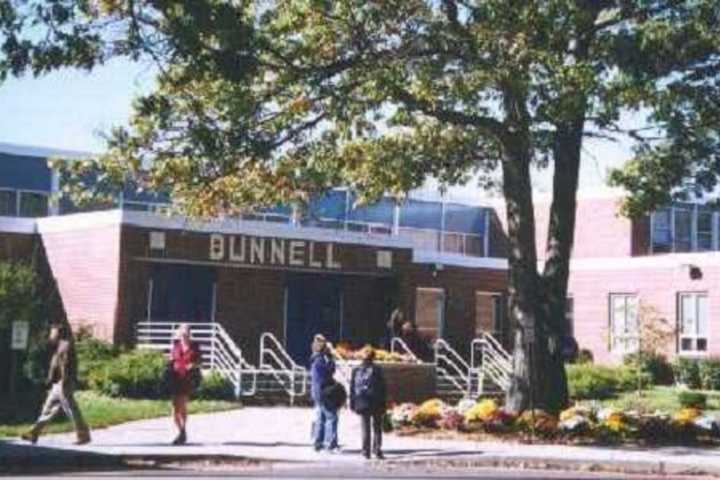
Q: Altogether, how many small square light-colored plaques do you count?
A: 2